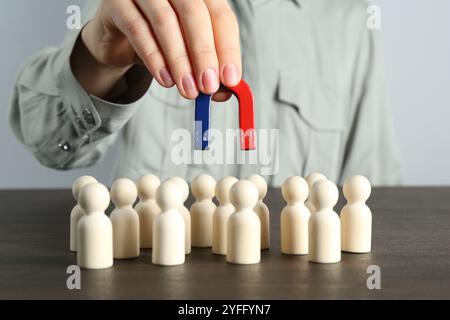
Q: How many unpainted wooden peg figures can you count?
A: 14